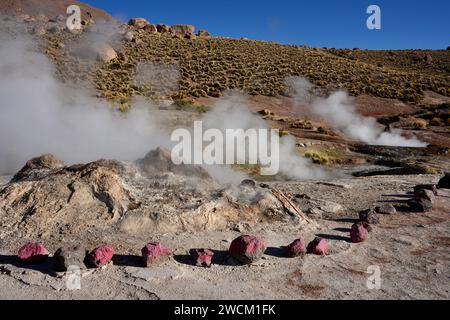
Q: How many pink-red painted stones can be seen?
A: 8